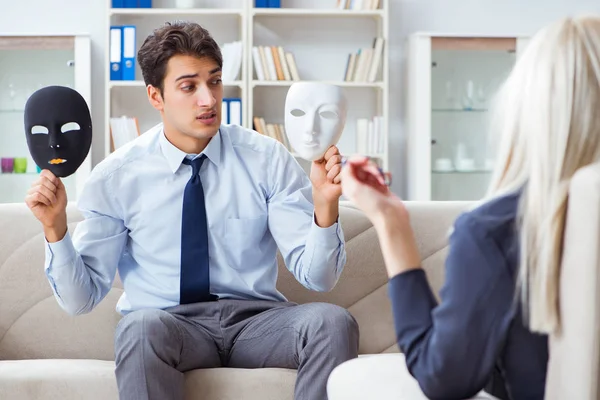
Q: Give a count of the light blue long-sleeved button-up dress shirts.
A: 1